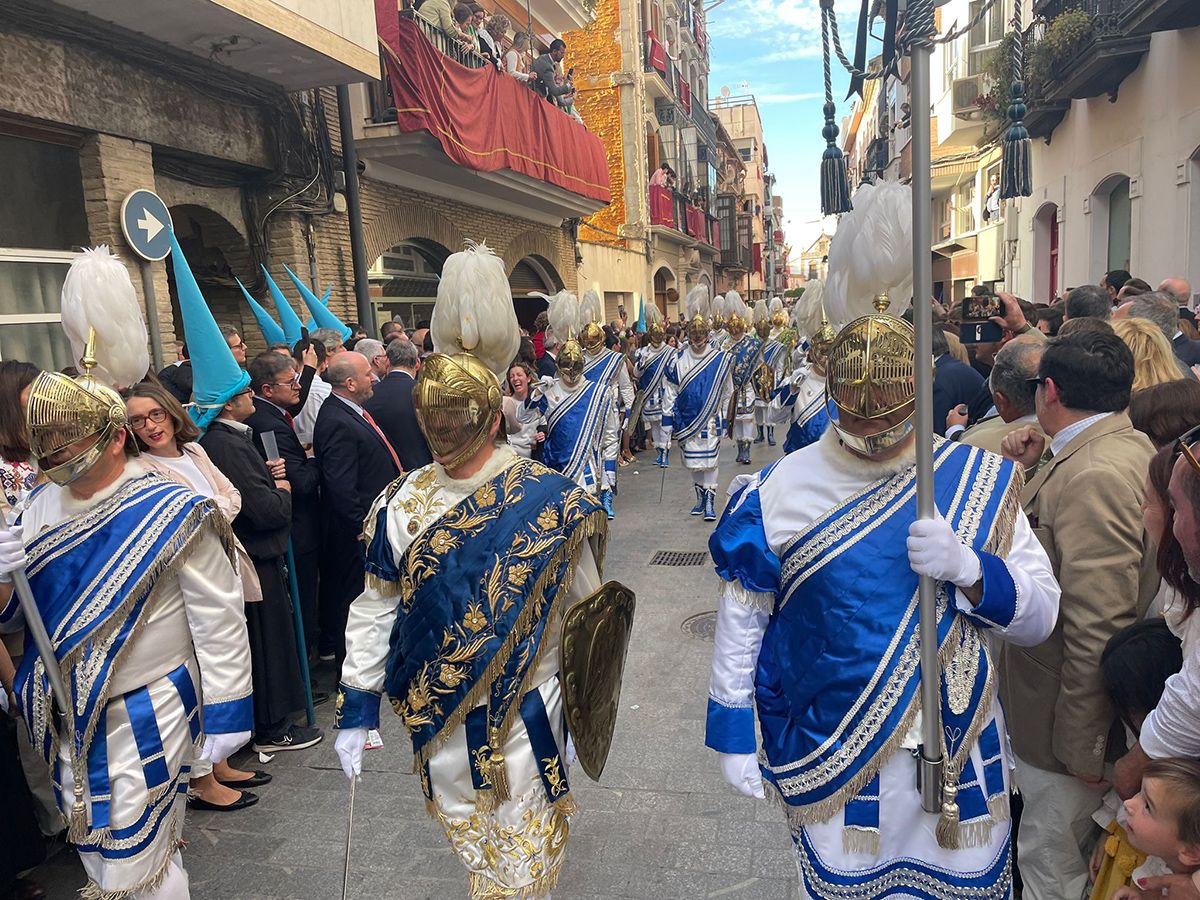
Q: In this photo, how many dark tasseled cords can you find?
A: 2